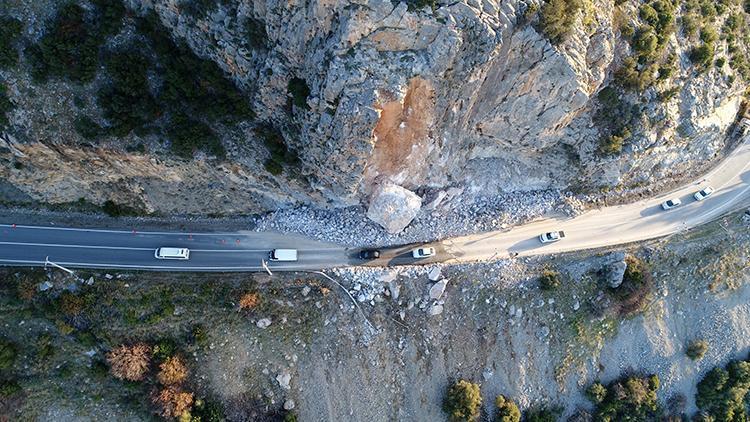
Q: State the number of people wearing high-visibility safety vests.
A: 0